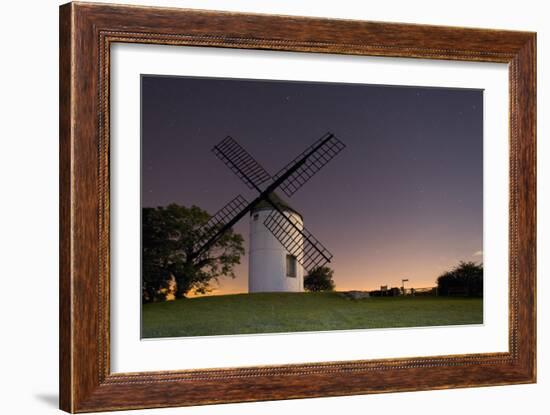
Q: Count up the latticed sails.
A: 4